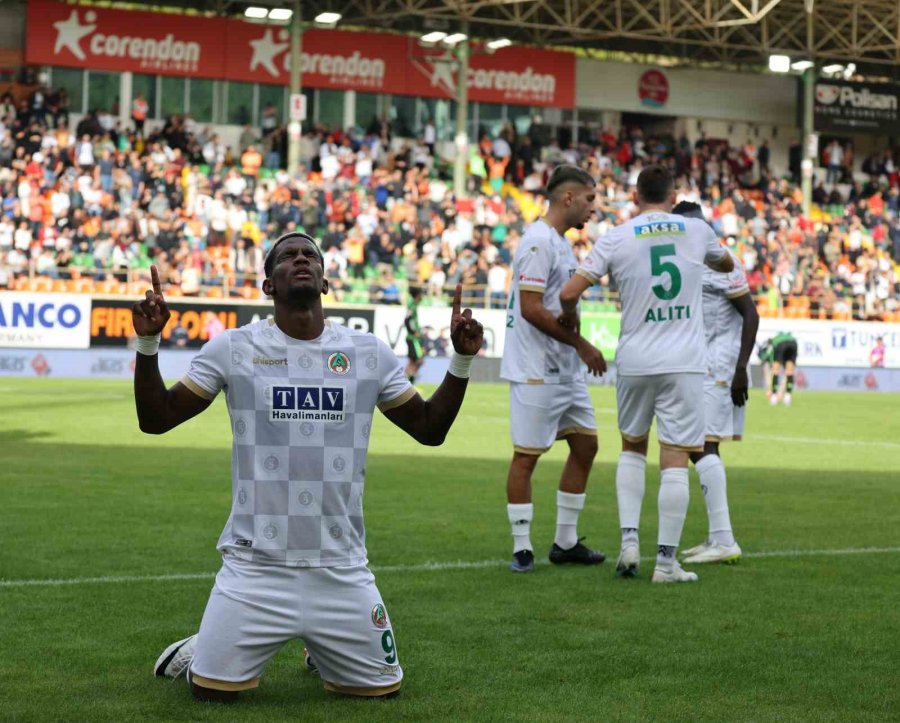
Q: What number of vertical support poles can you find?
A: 3